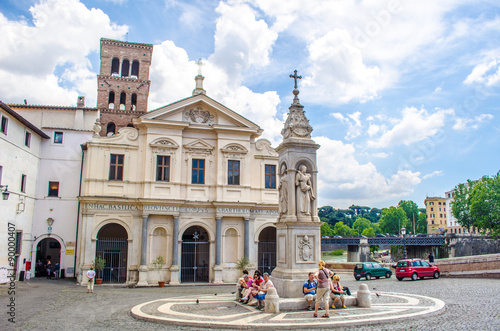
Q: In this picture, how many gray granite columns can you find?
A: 4